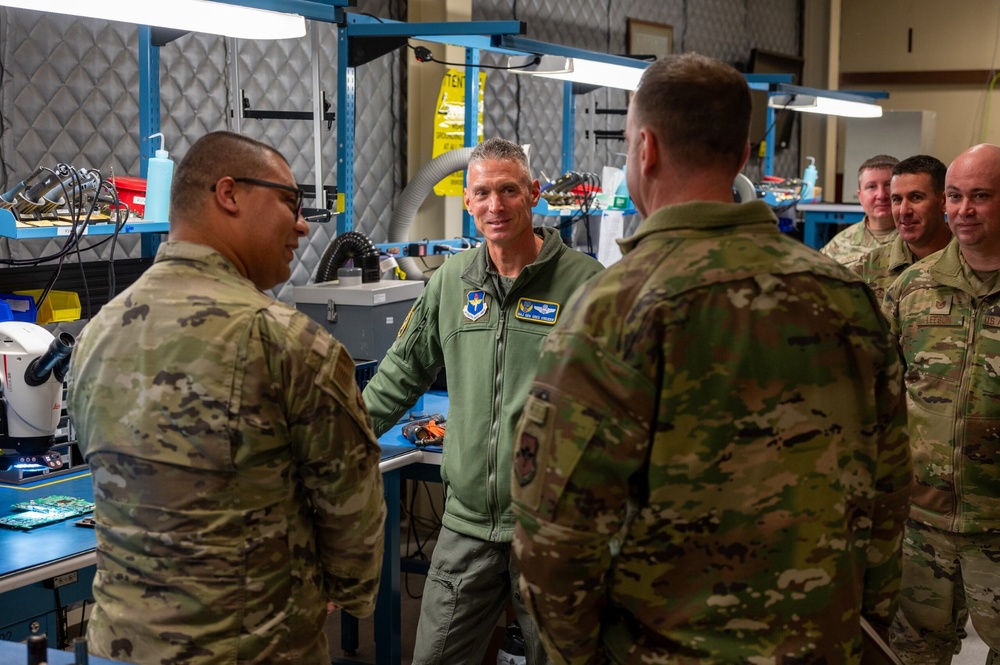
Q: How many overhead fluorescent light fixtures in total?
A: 3